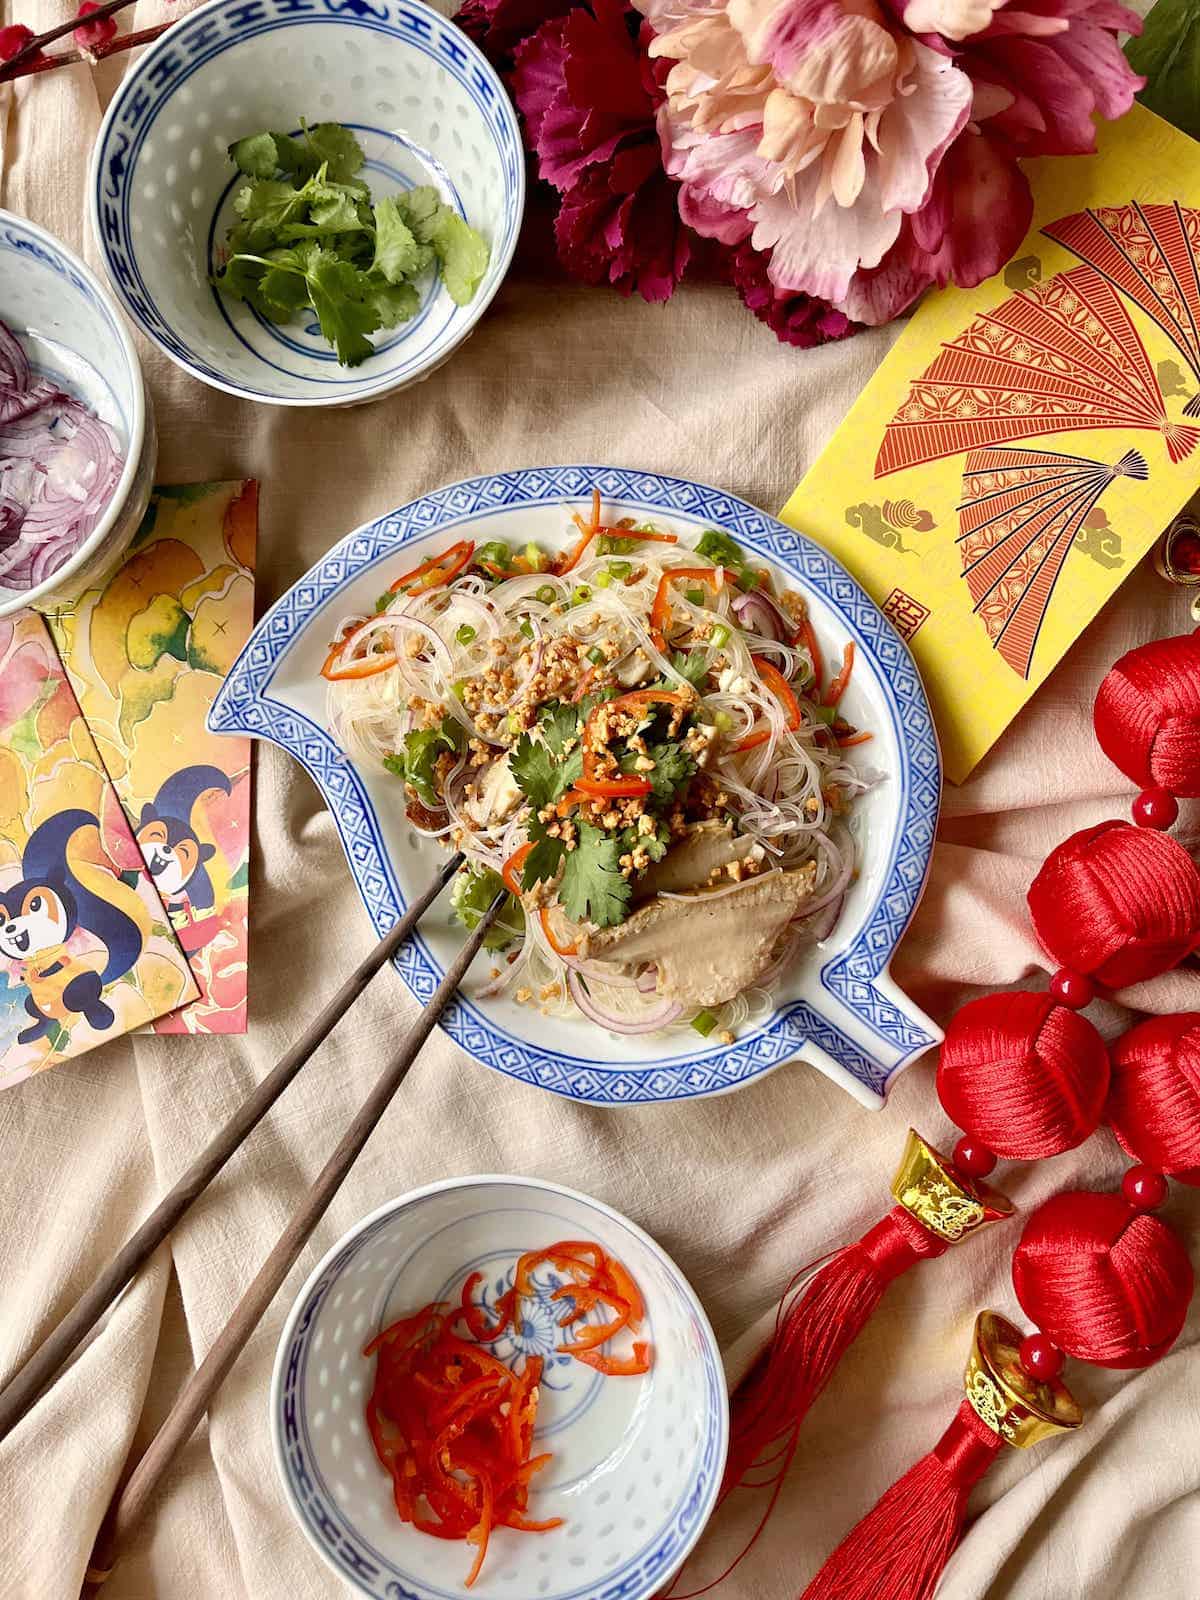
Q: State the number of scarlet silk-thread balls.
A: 5